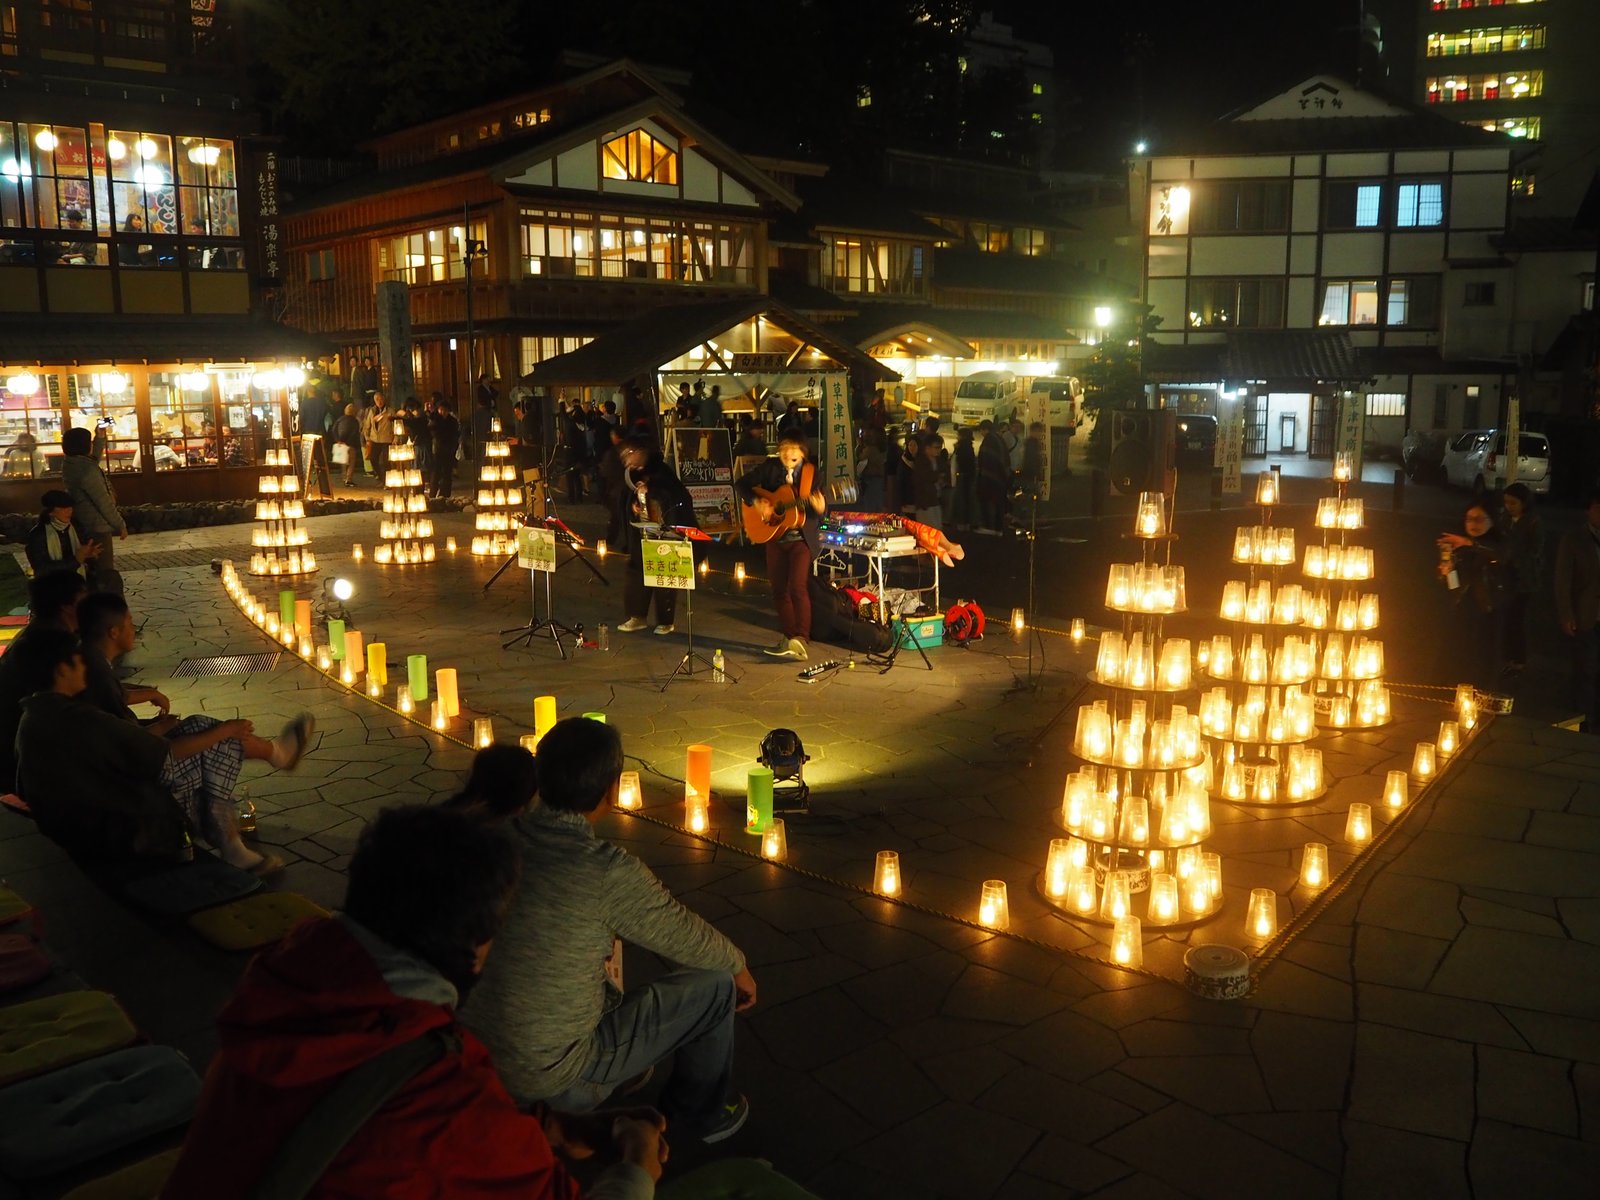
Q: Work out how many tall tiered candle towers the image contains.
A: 6